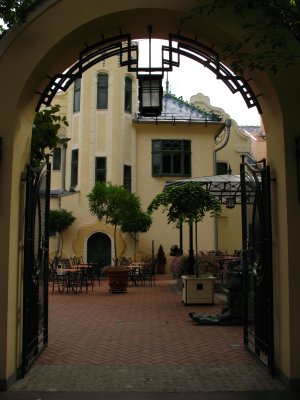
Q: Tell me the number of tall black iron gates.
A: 2